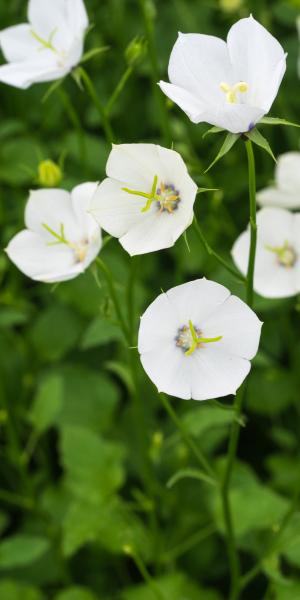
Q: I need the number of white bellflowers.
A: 7